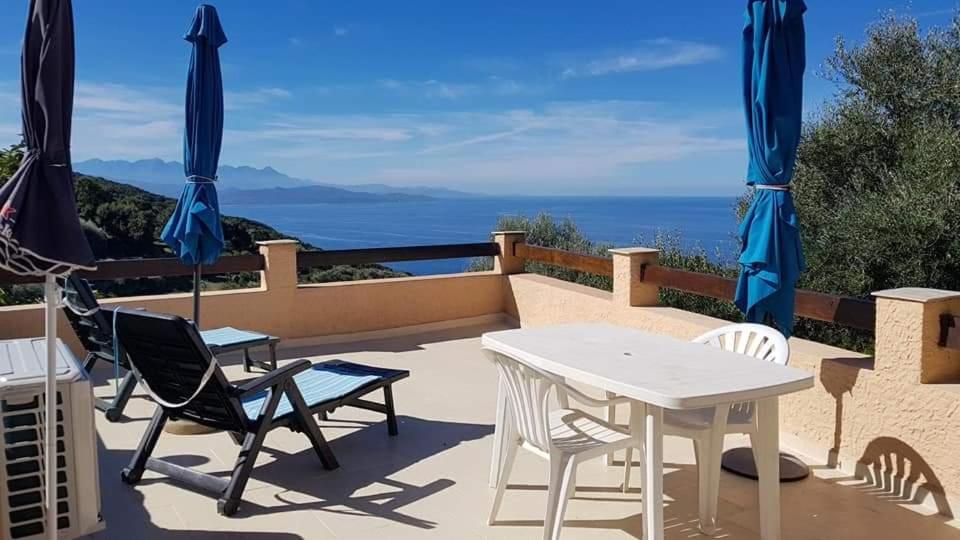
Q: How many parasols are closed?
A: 3